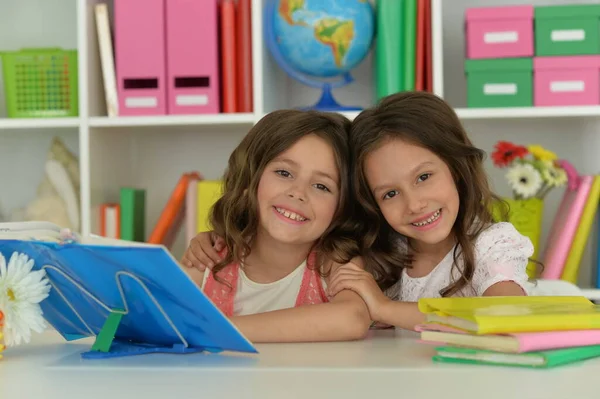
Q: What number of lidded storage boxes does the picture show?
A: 4